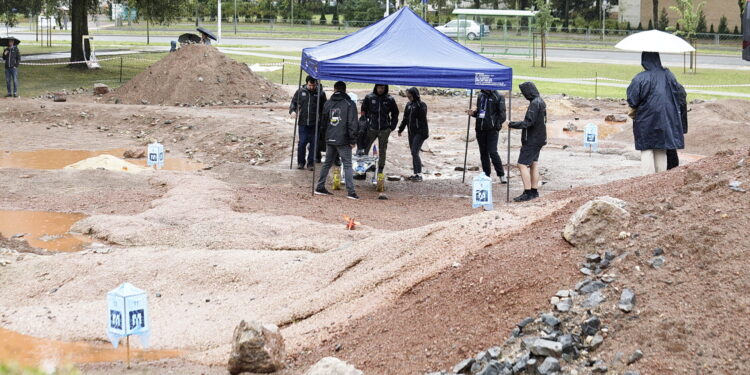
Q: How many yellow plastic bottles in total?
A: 2